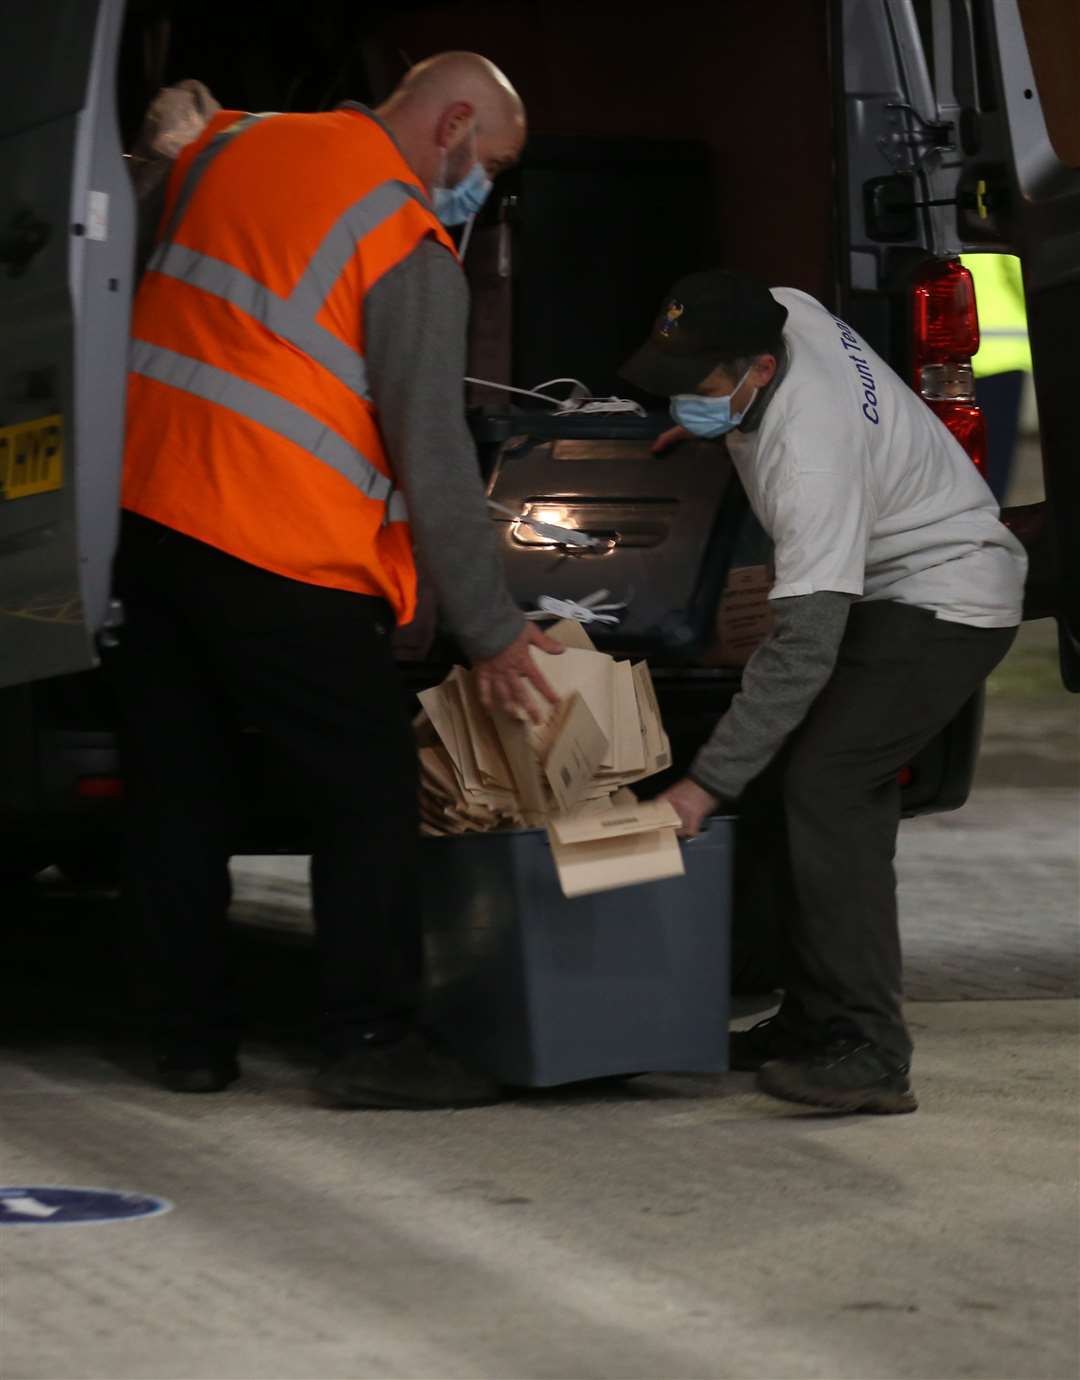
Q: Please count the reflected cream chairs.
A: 0